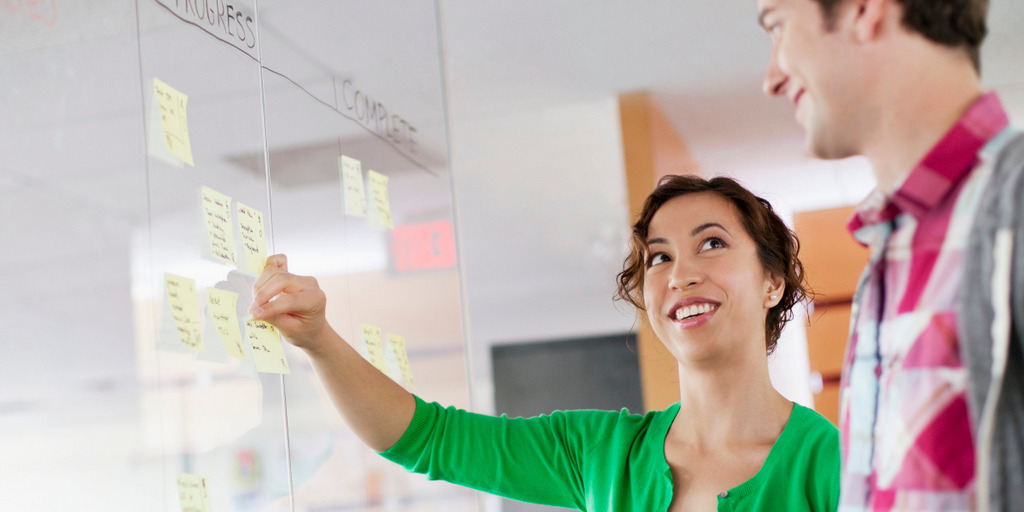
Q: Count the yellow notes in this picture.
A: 11